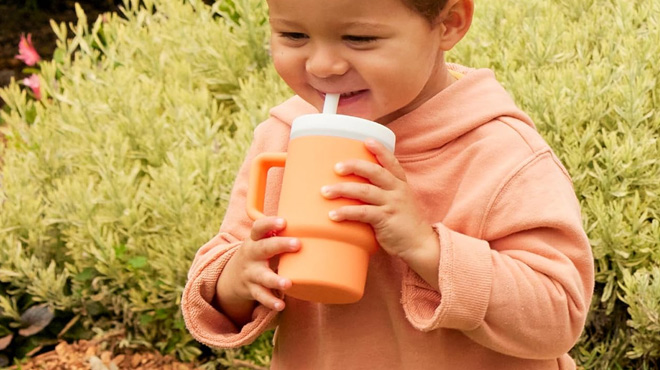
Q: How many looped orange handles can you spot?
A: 1